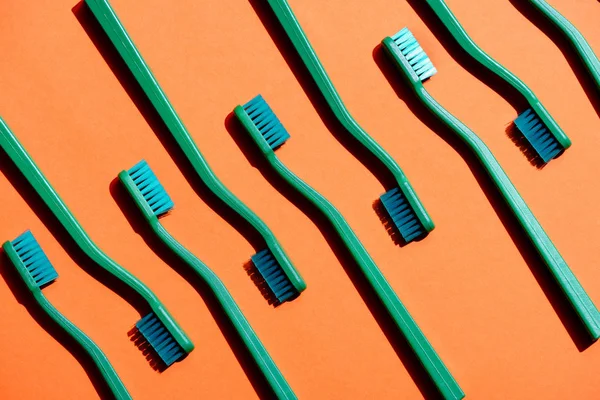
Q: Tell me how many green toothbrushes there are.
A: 9